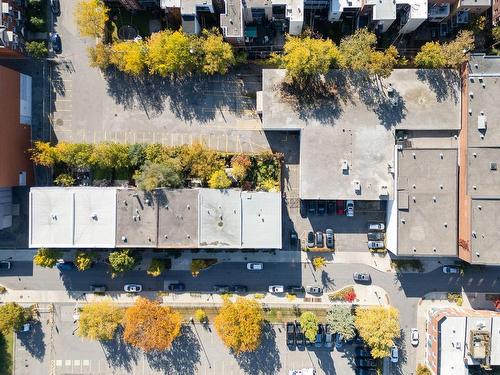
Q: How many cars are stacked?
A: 0